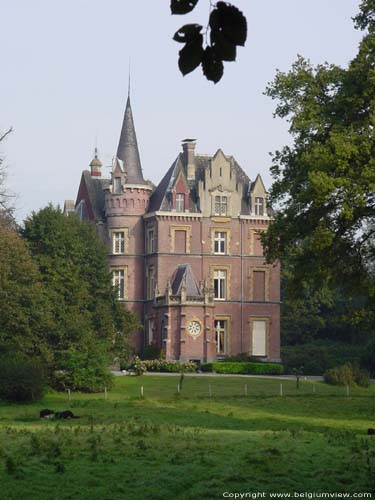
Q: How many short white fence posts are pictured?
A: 9